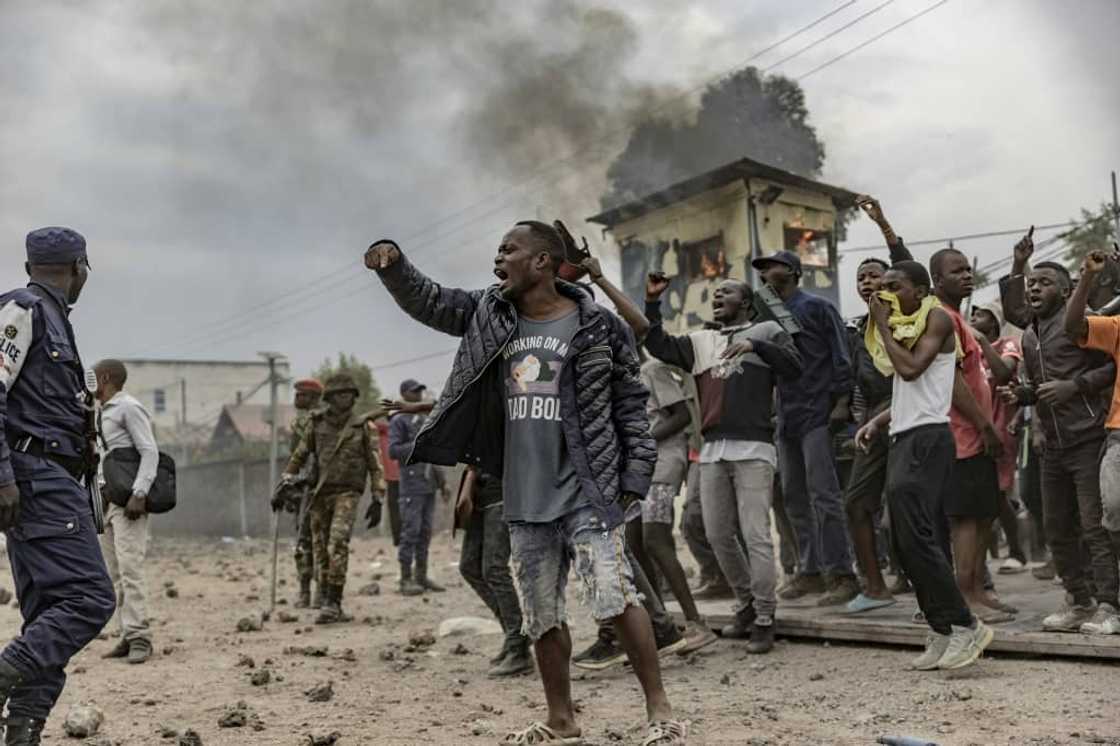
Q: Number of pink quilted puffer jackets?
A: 0